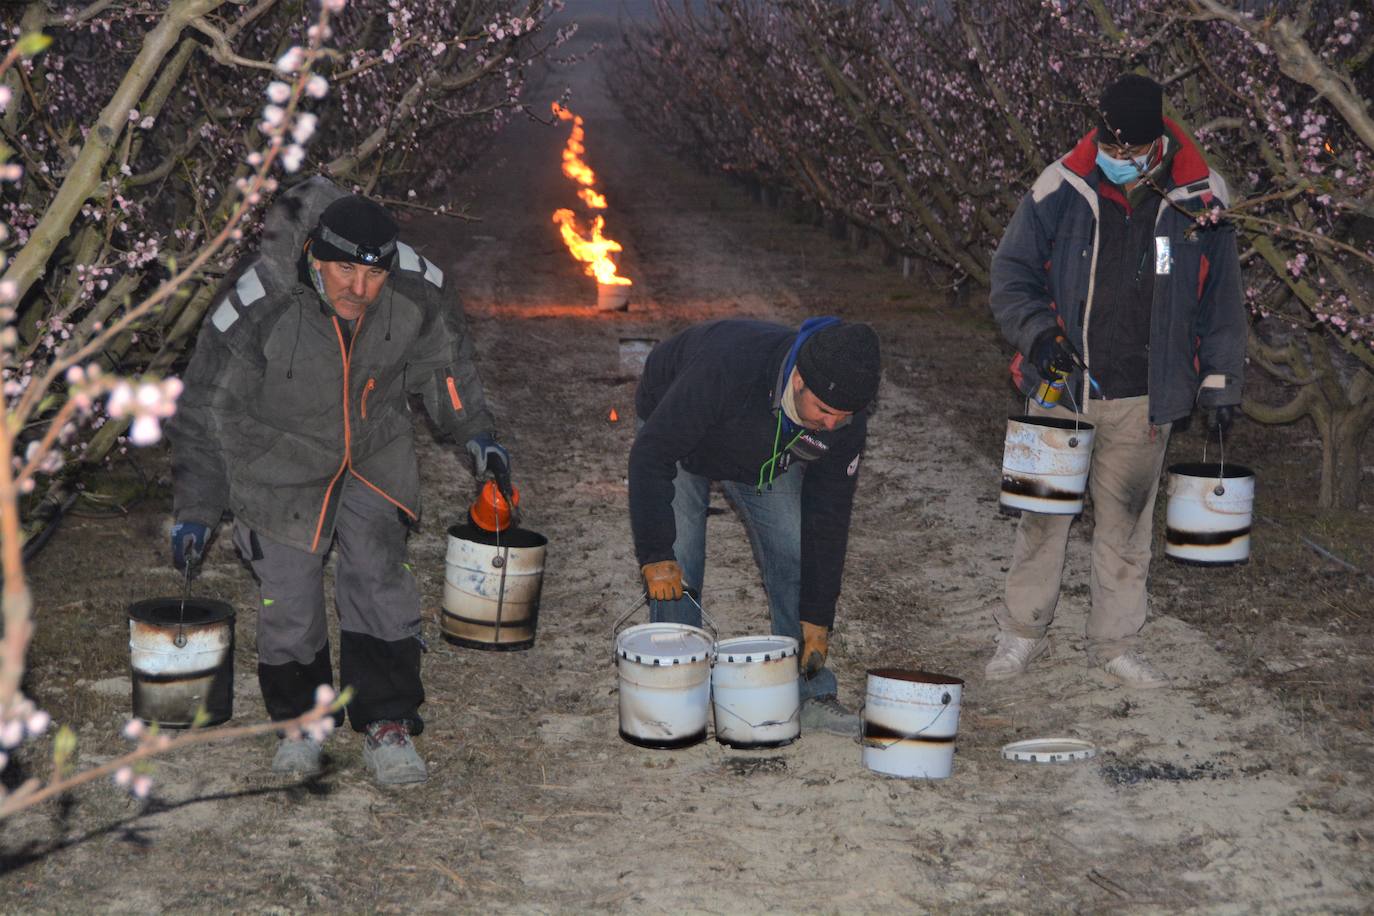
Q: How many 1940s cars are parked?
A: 0